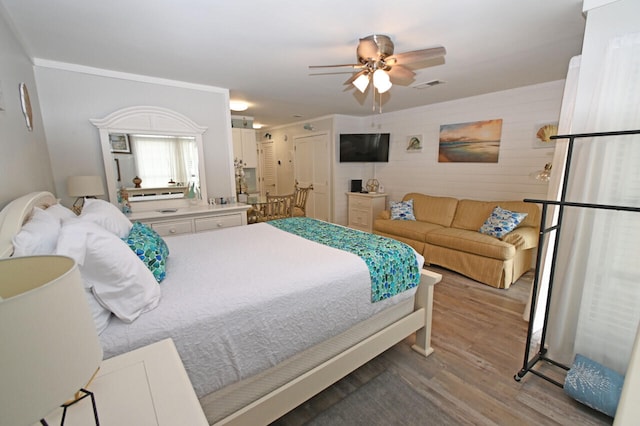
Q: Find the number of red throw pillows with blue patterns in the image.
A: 0